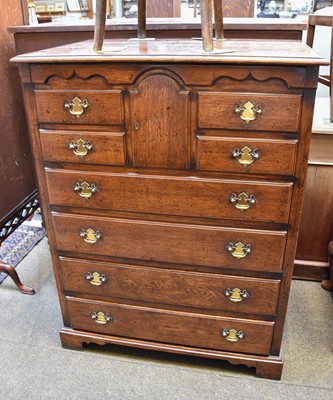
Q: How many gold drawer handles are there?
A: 12